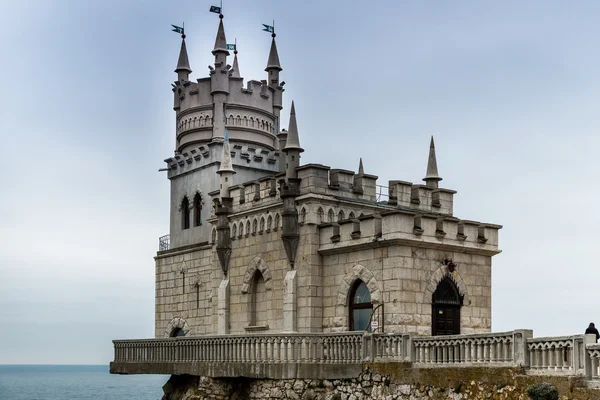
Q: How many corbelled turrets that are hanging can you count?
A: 2